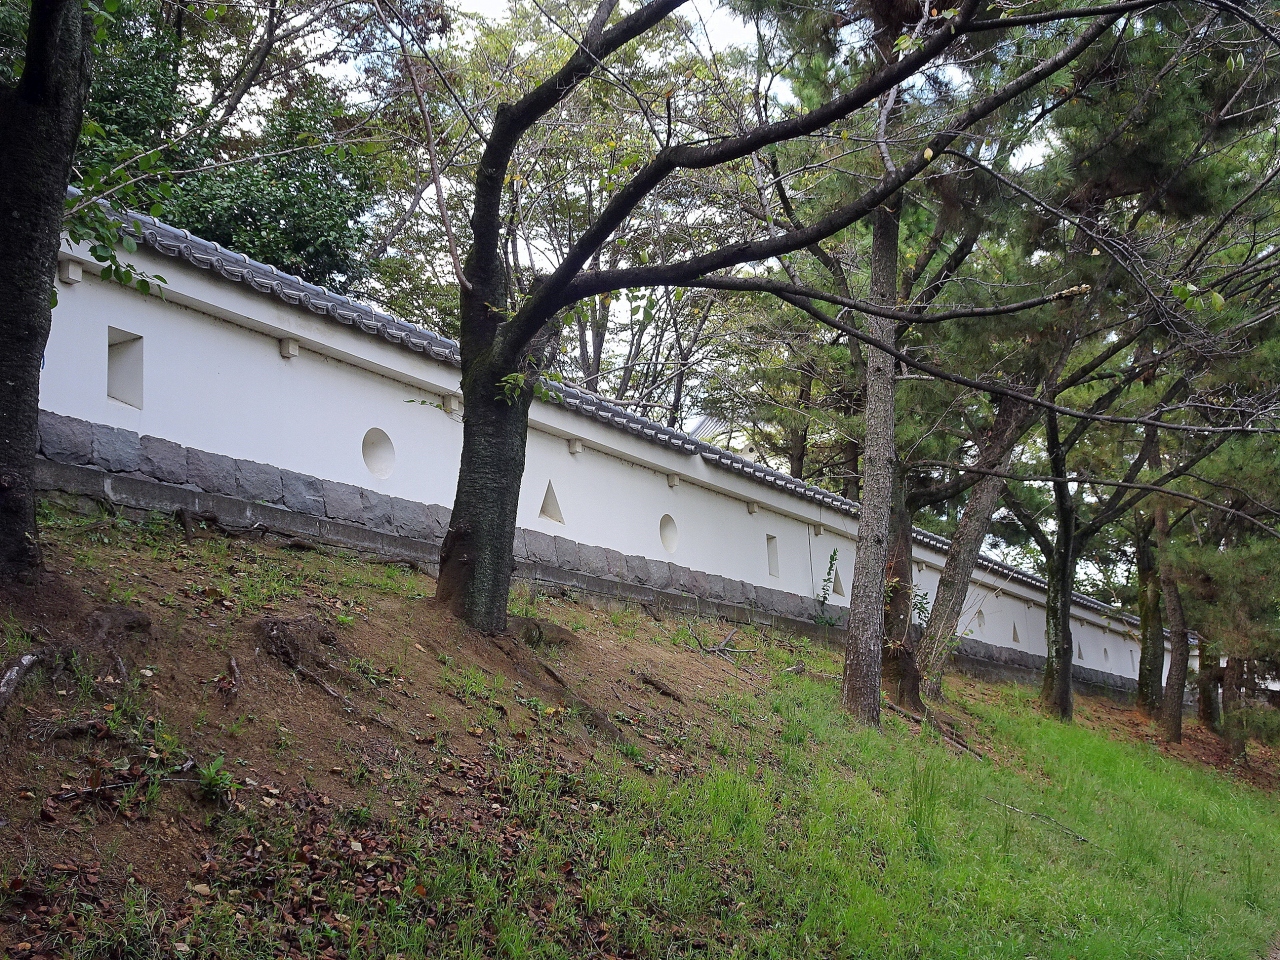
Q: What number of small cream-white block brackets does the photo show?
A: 13